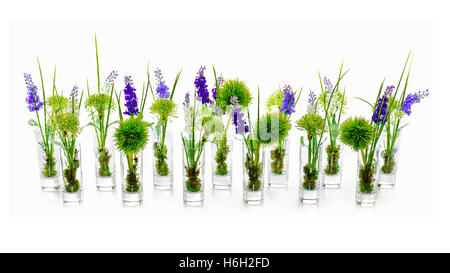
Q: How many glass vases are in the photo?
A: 13